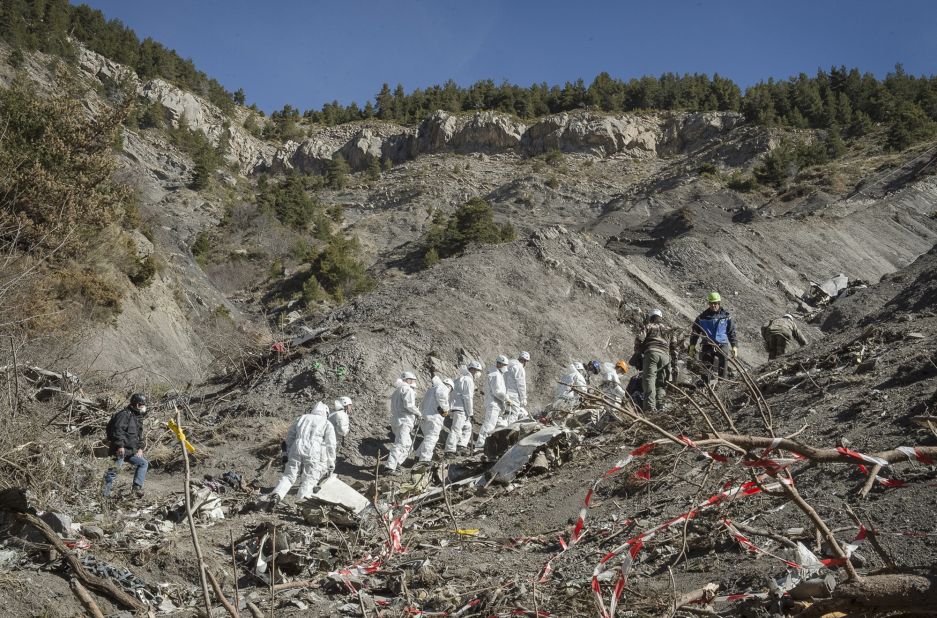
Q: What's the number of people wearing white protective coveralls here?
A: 9